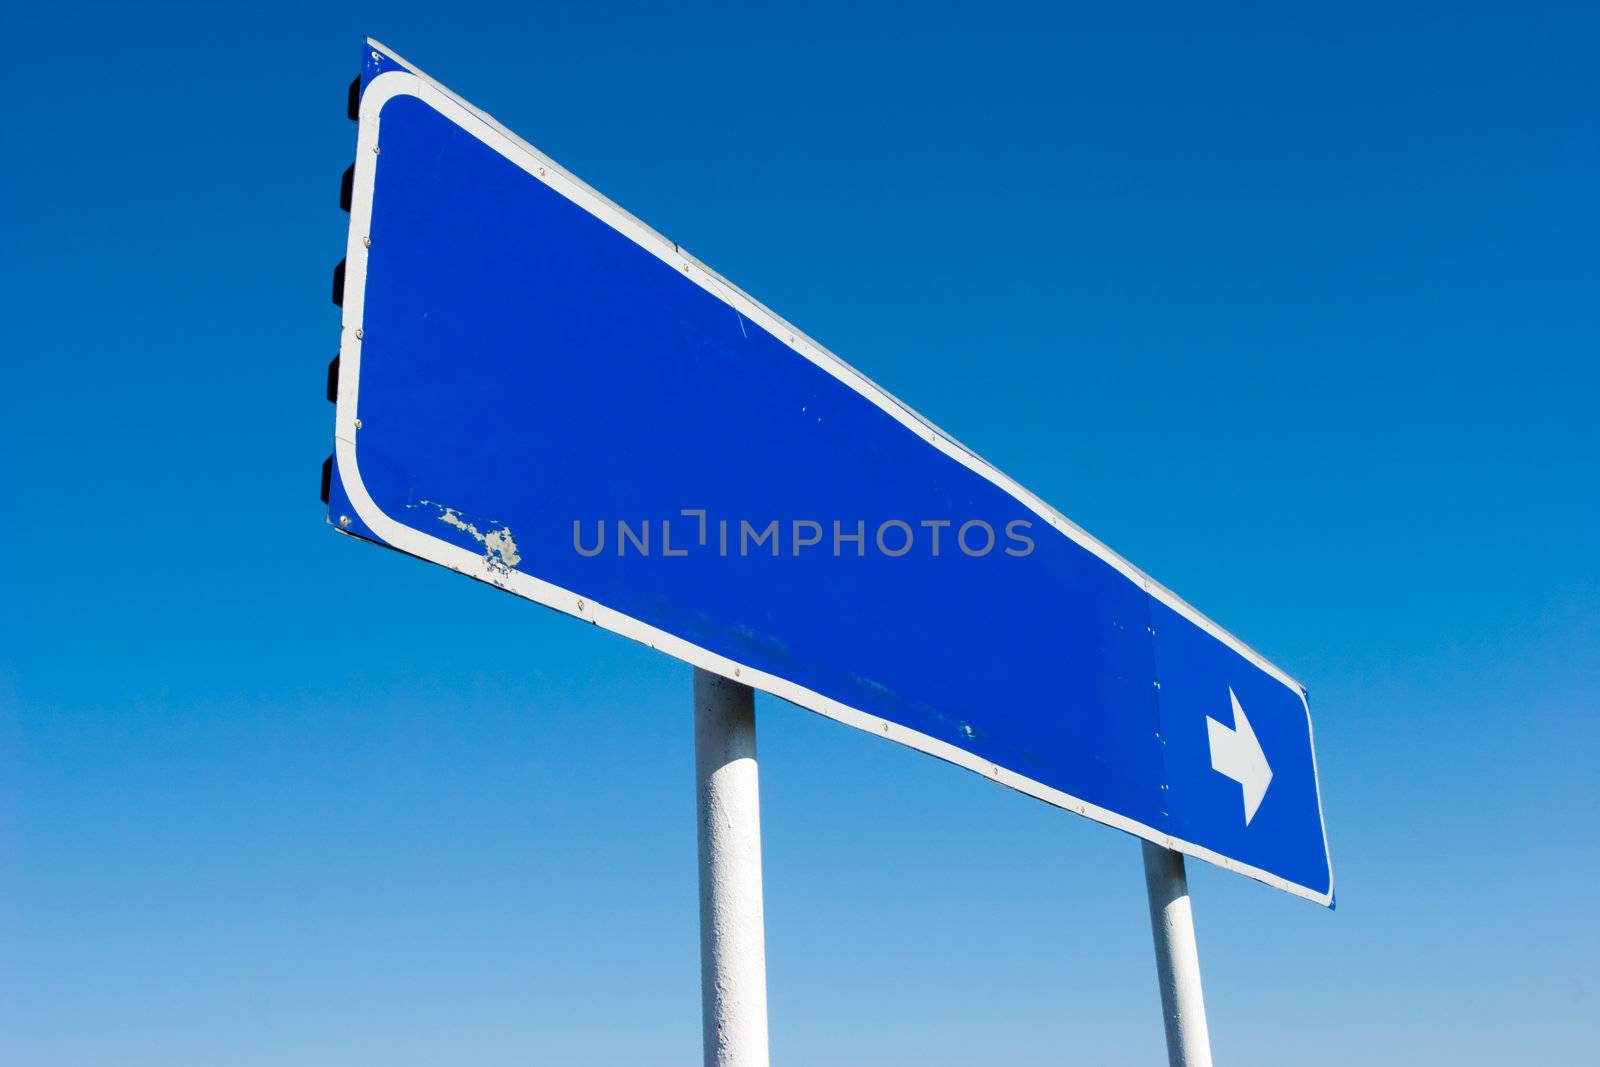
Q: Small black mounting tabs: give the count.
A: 5